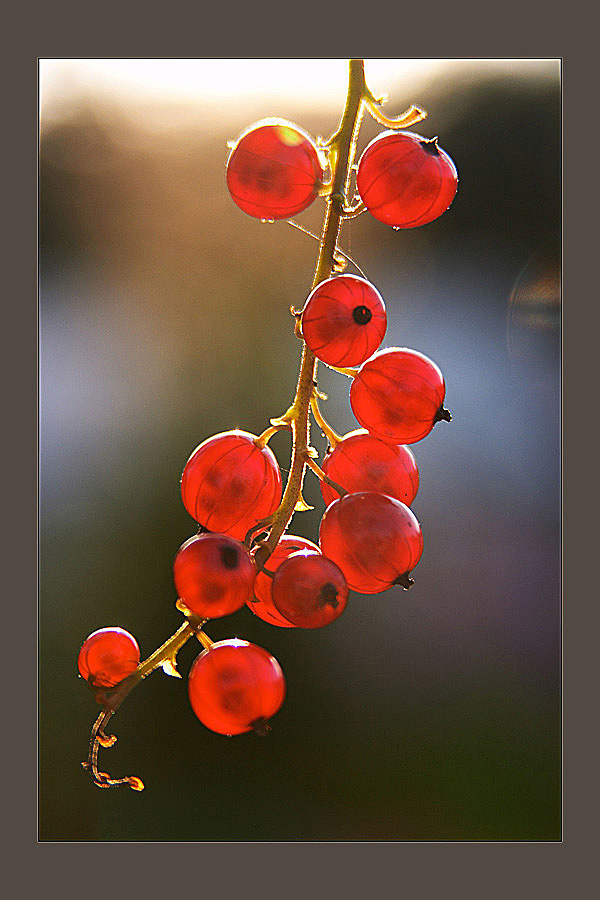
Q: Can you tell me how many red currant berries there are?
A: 12